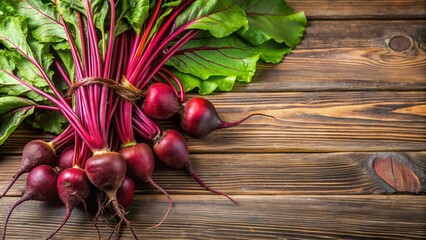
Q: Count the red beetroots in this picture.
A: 10